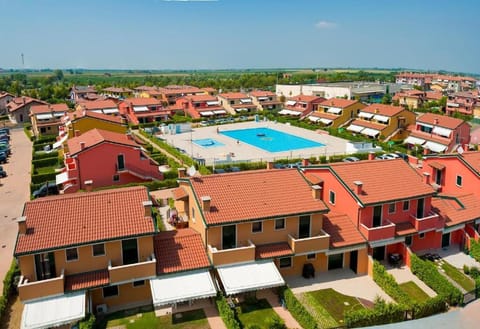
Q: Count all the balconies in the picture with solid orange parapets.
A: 4